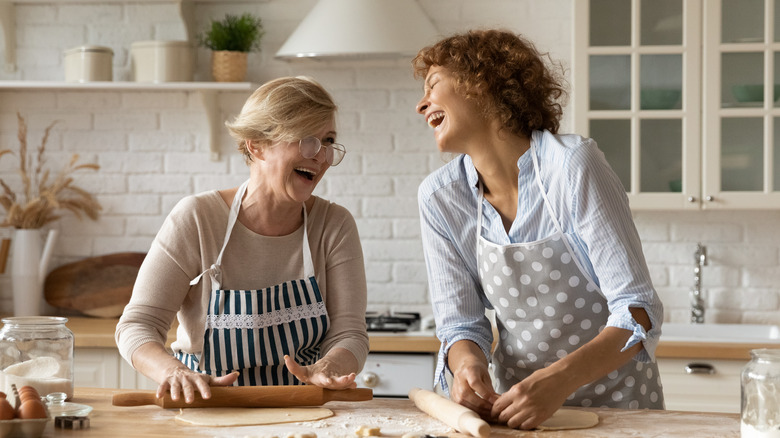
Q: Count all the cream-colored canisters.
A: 2